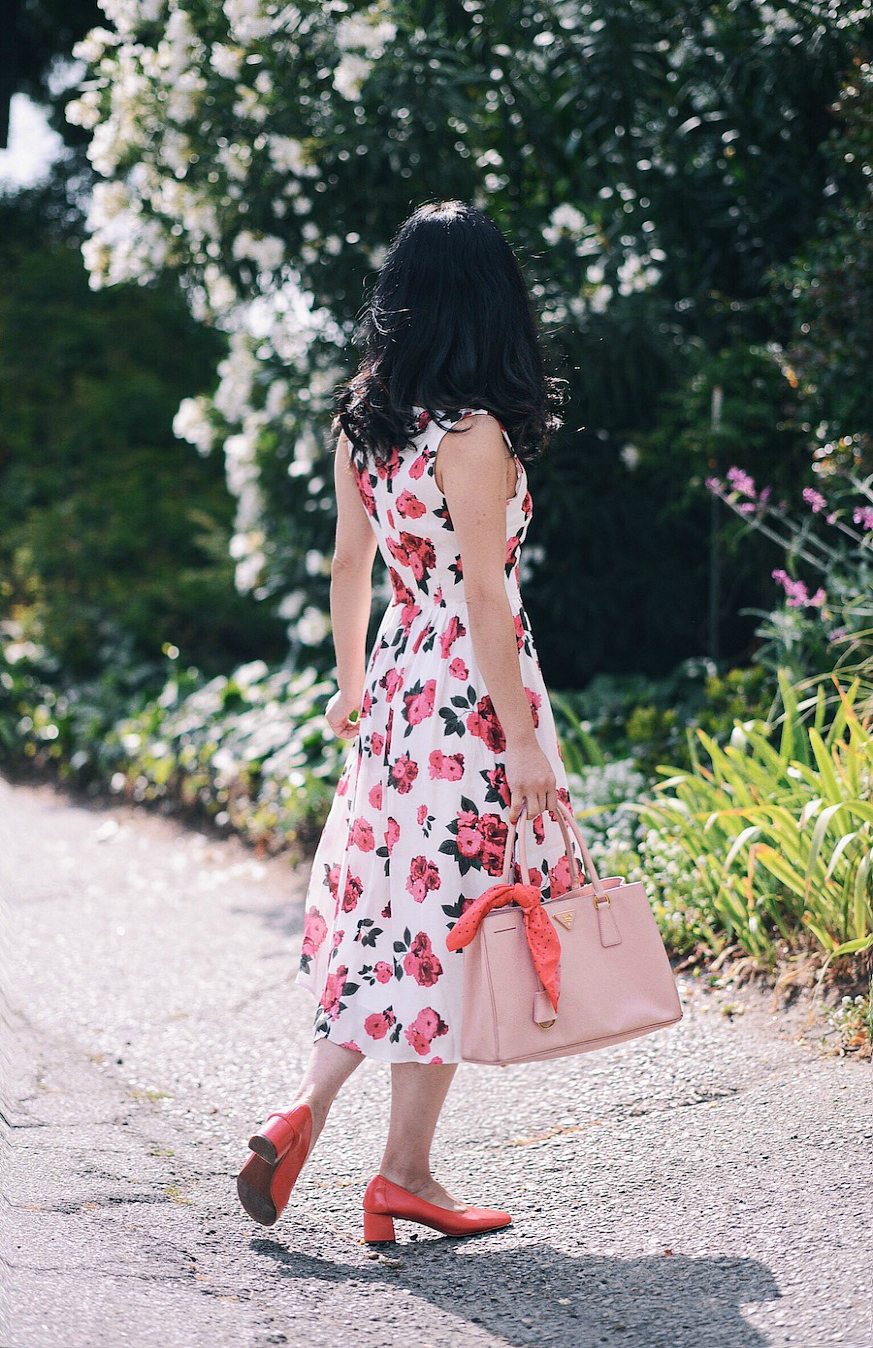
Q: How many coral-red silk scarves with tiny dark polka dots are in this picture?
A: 1